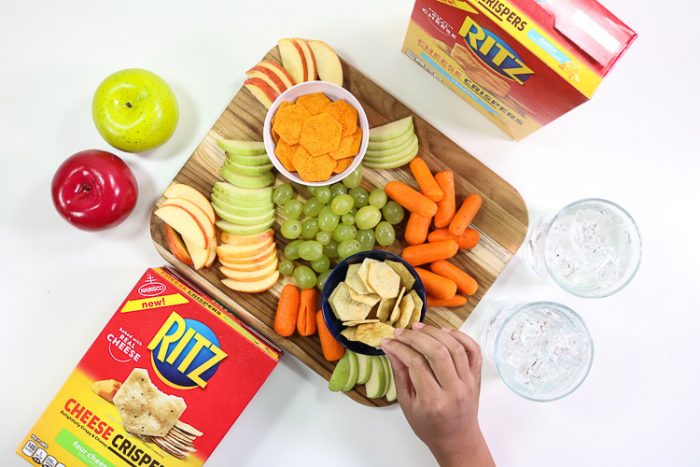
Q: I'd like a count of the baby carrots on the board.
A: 13